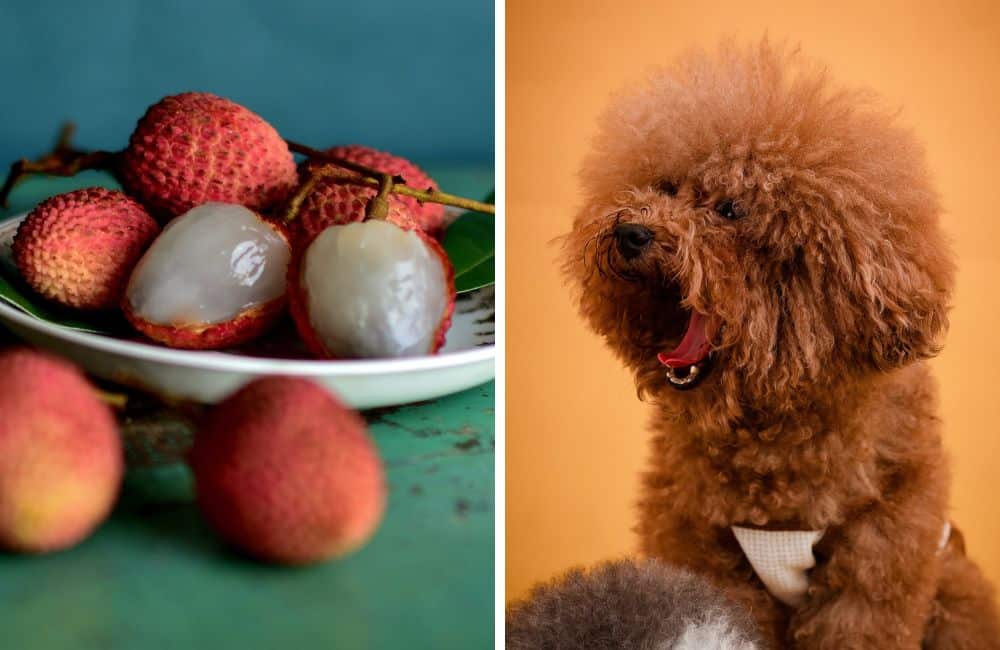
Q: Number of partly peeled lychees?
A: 2